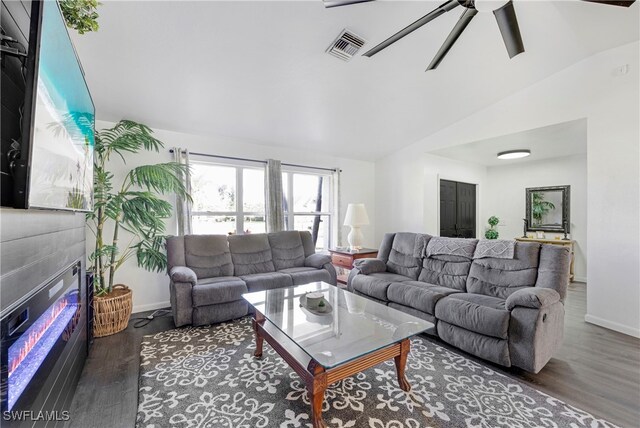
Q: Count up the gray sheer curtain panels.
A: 3